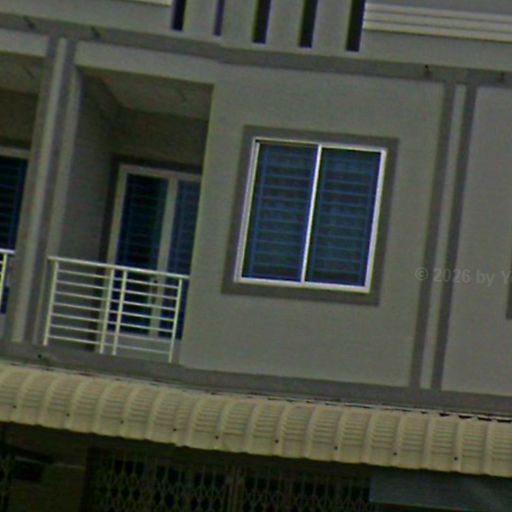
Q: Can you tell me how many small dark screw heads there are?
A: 9